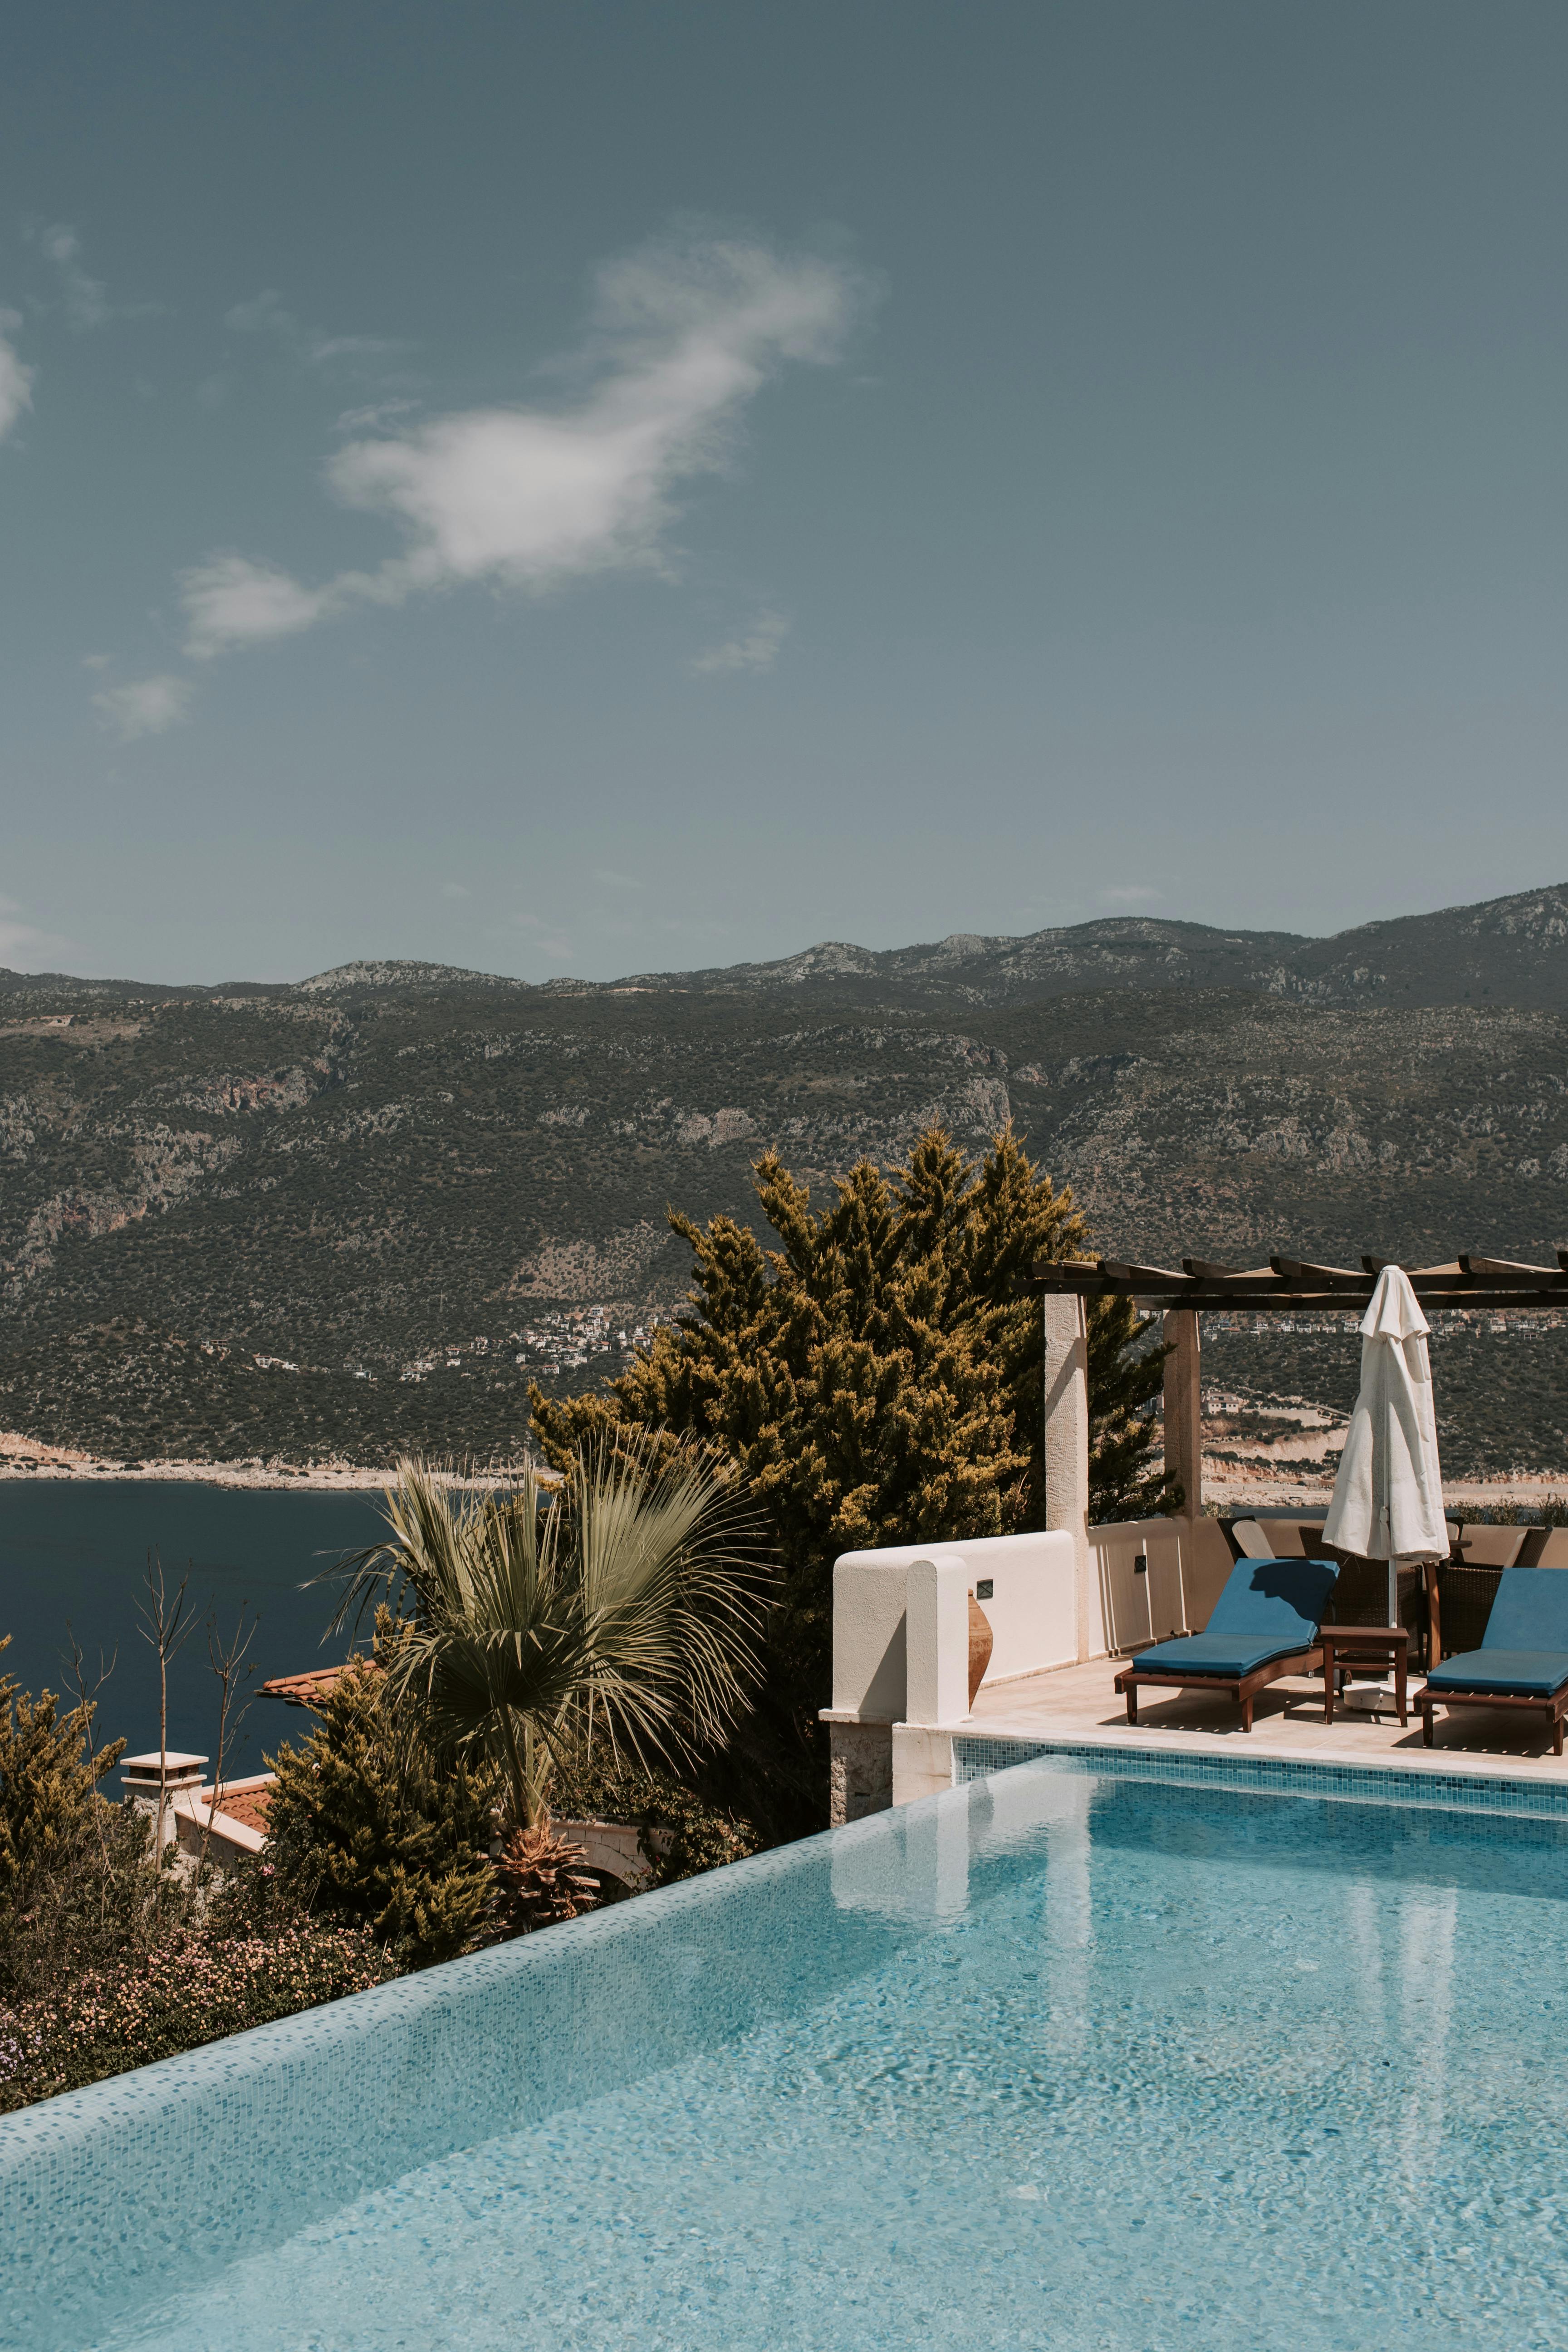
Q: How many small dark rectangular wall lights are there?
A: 2